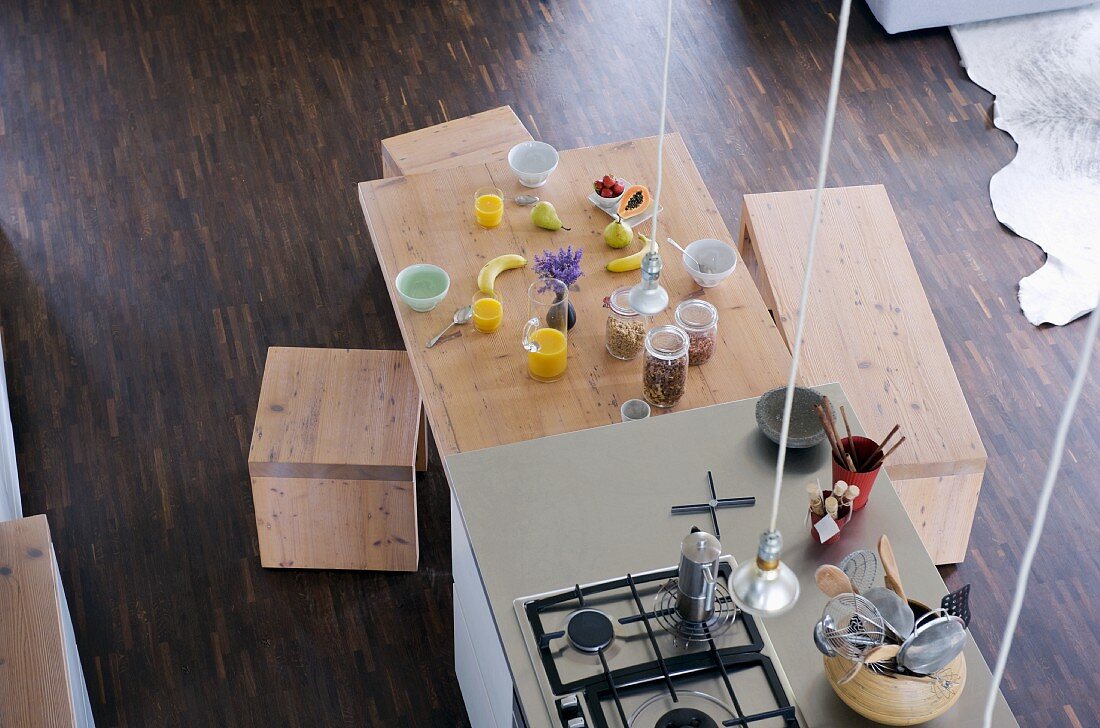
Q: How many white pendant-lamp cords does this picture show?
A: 3